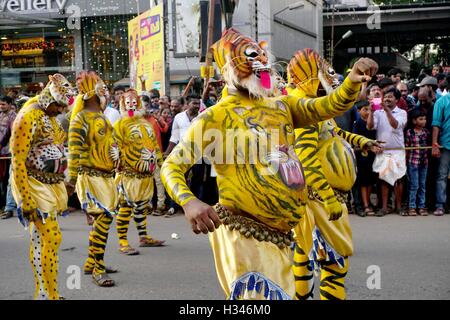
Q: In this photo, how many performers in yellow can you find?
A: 5